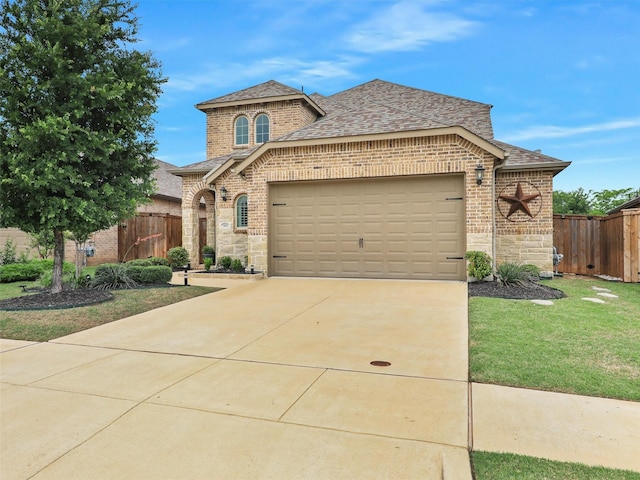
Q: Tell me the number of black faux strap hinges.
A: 4